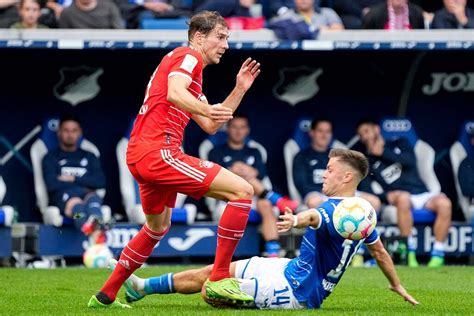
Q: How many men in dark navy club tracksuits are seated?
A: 4